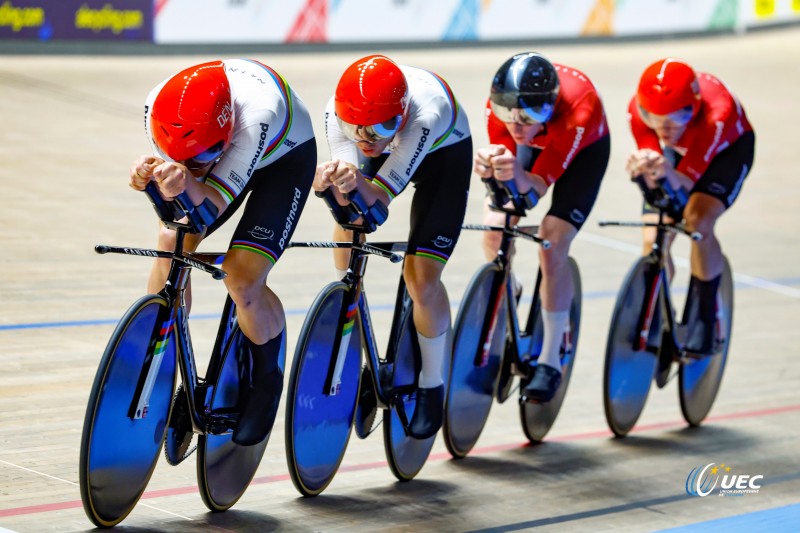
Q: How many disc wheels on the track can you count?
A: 8